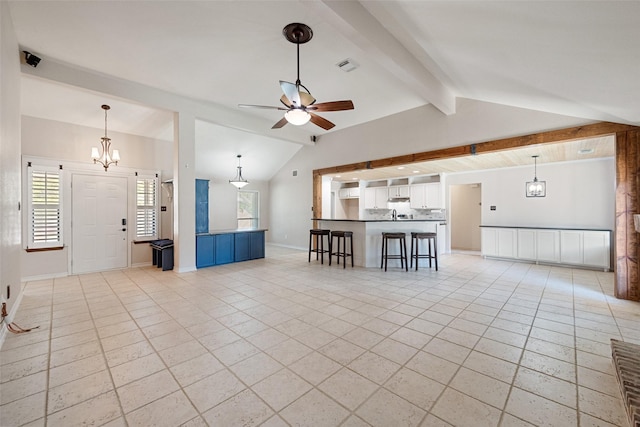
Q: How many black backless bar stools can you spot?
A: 4